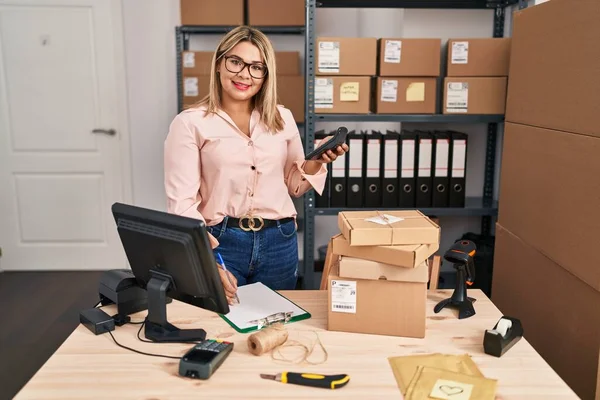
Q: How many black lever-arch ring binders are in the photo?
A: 9